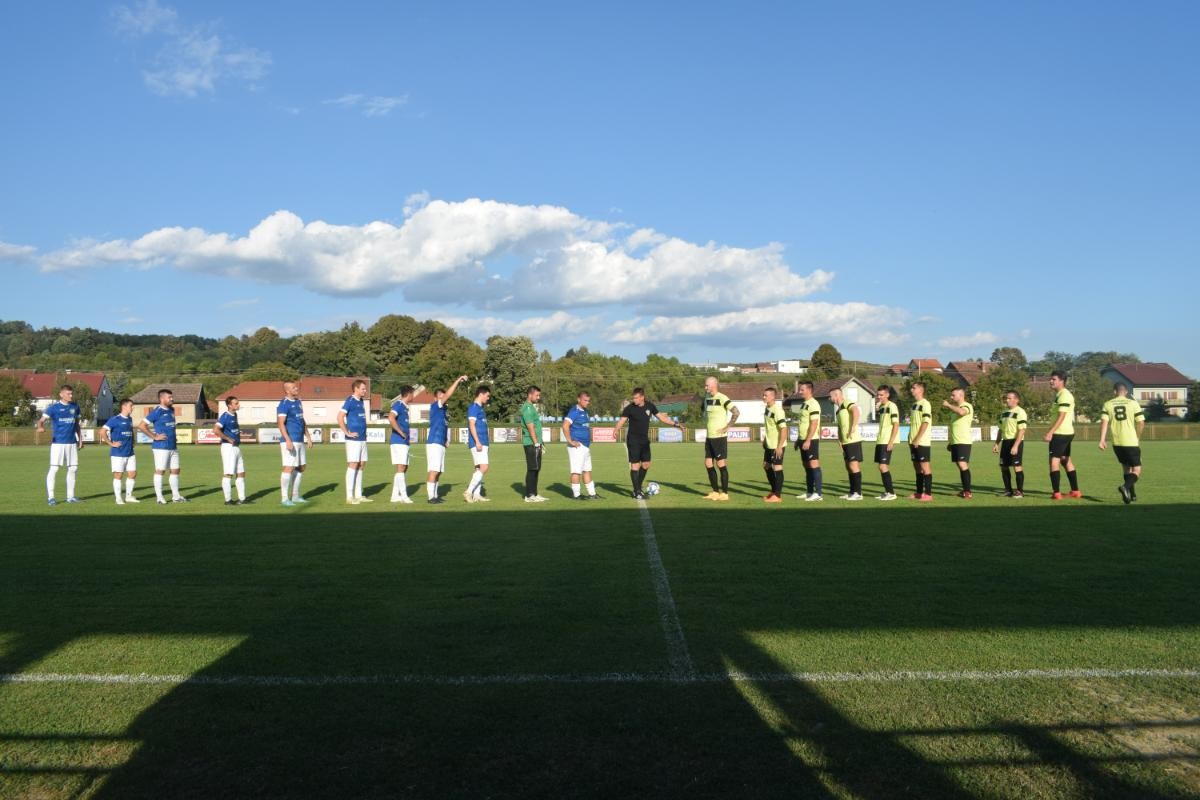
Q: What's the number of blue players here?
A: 10